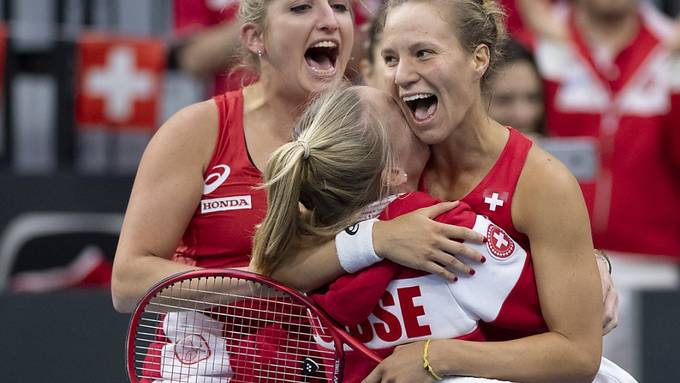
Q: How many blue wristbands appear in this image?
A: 0